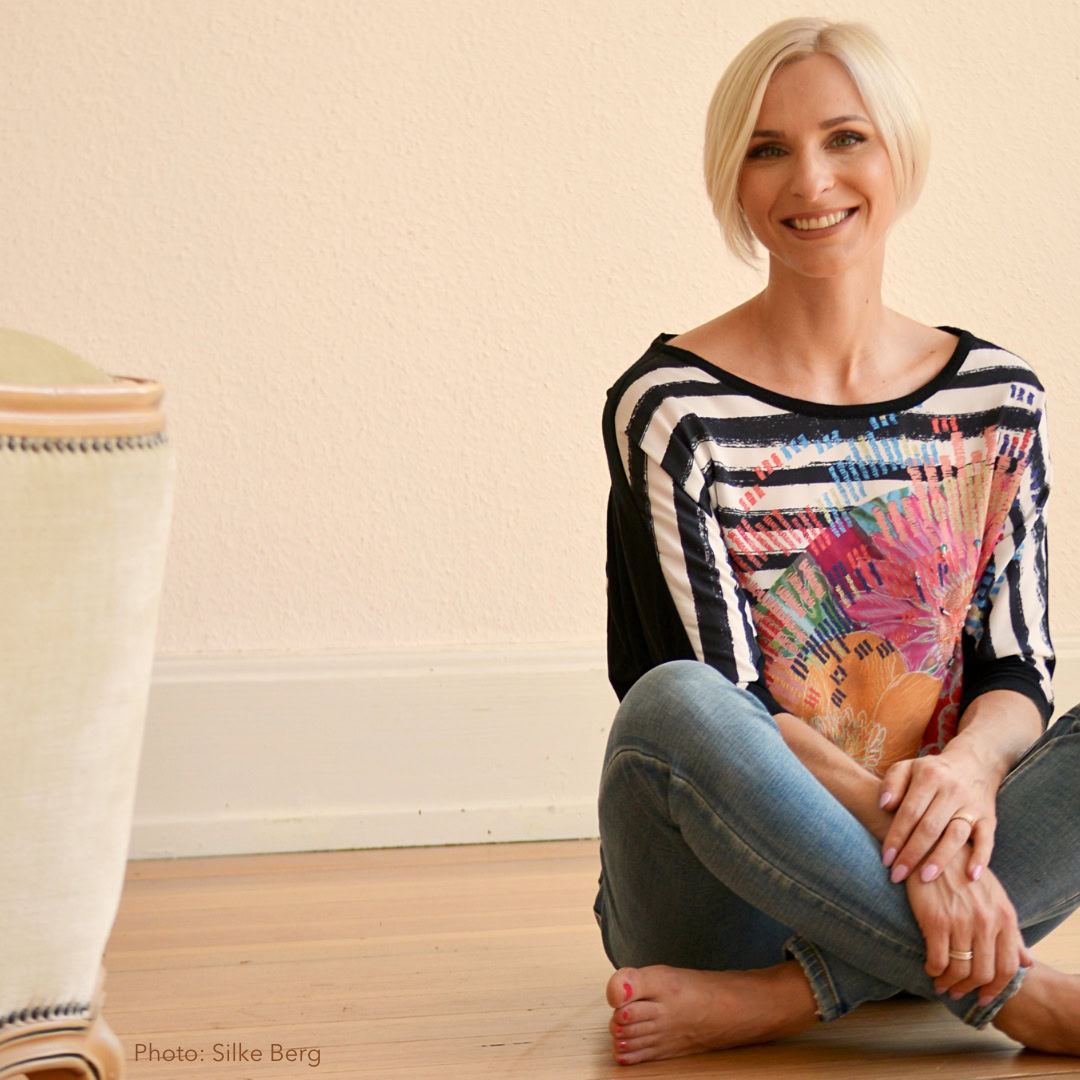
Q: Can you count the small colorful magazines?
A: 0